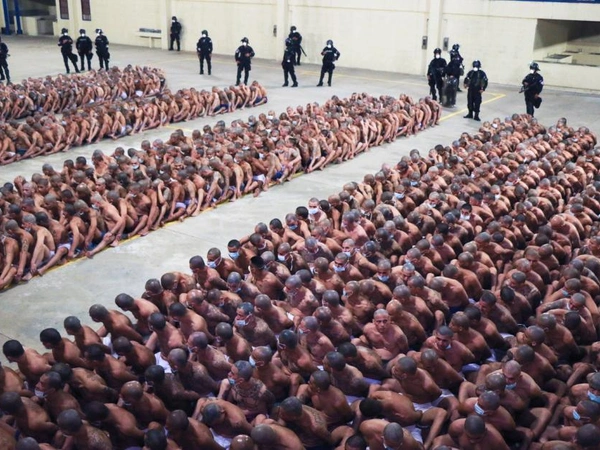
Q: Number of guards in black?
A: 14